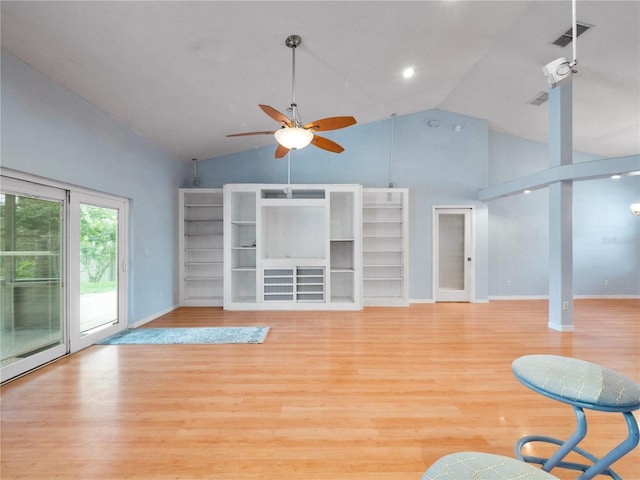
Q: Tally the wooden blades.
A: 5